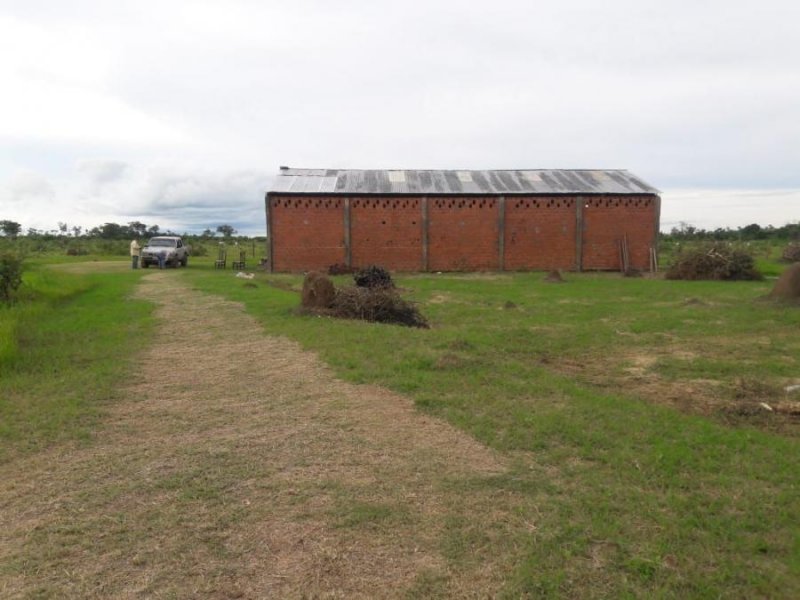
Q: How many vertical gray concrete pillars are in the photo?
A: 6